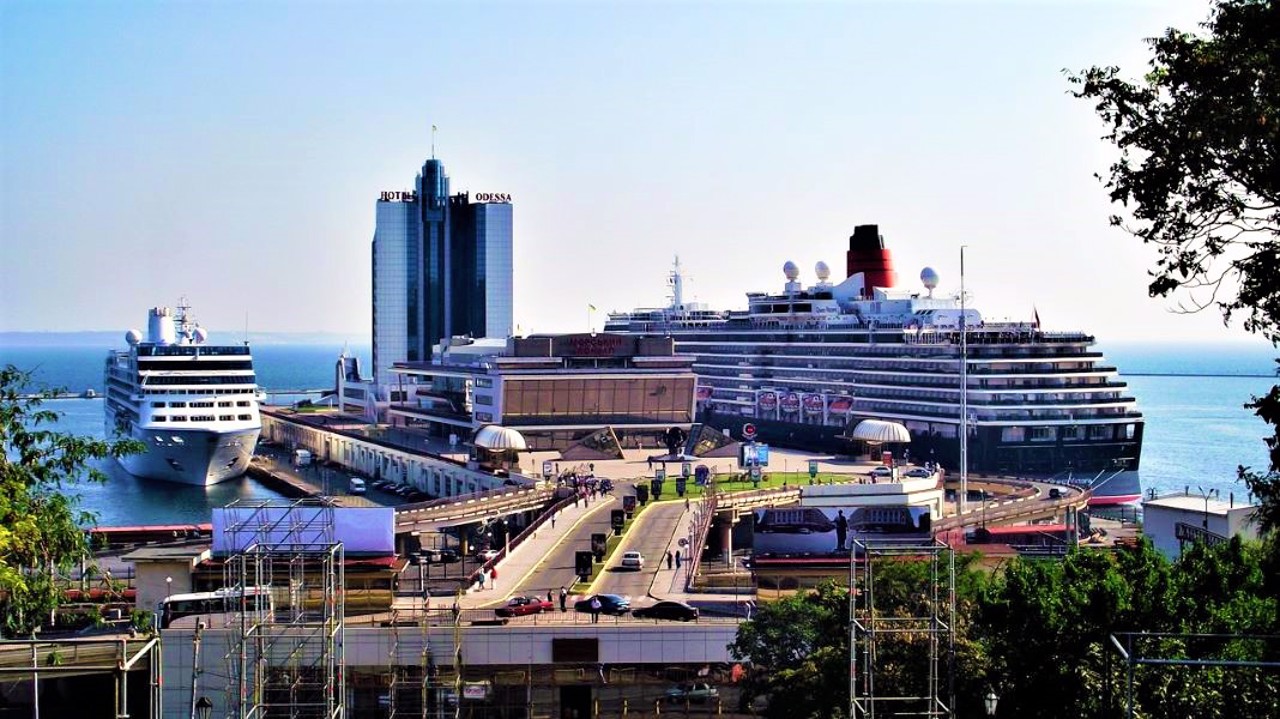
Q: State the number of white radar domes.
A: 5